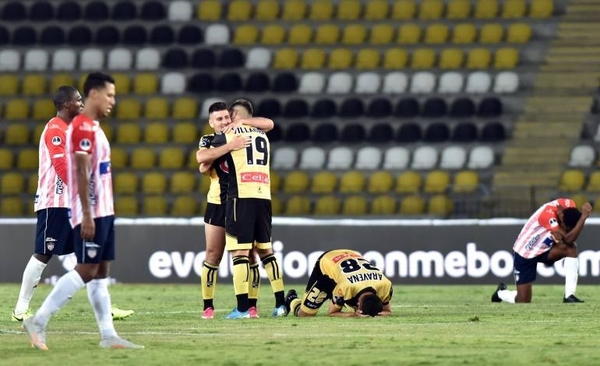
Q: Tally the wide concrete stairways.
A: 1